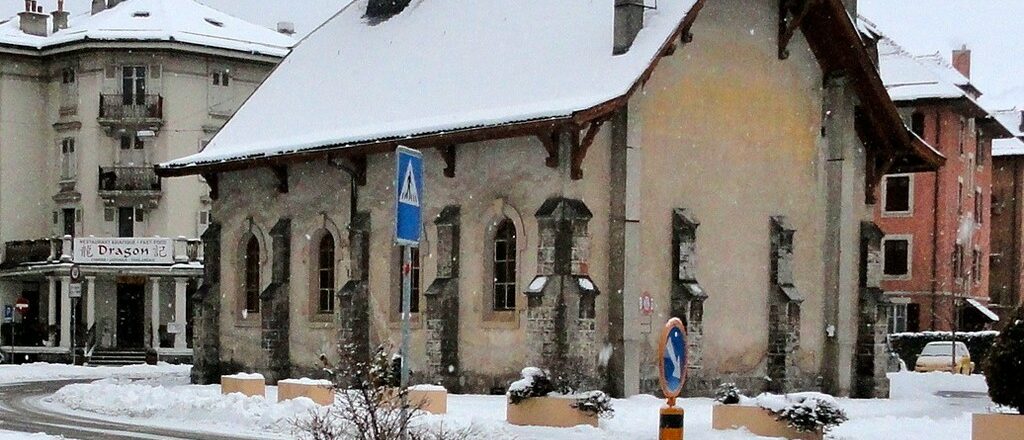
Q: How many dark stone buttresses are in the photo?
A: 8